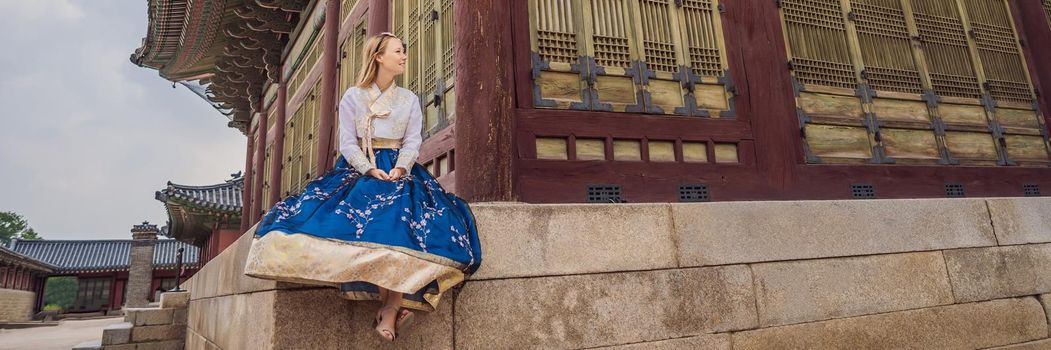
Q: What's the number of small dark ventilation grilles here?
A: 5